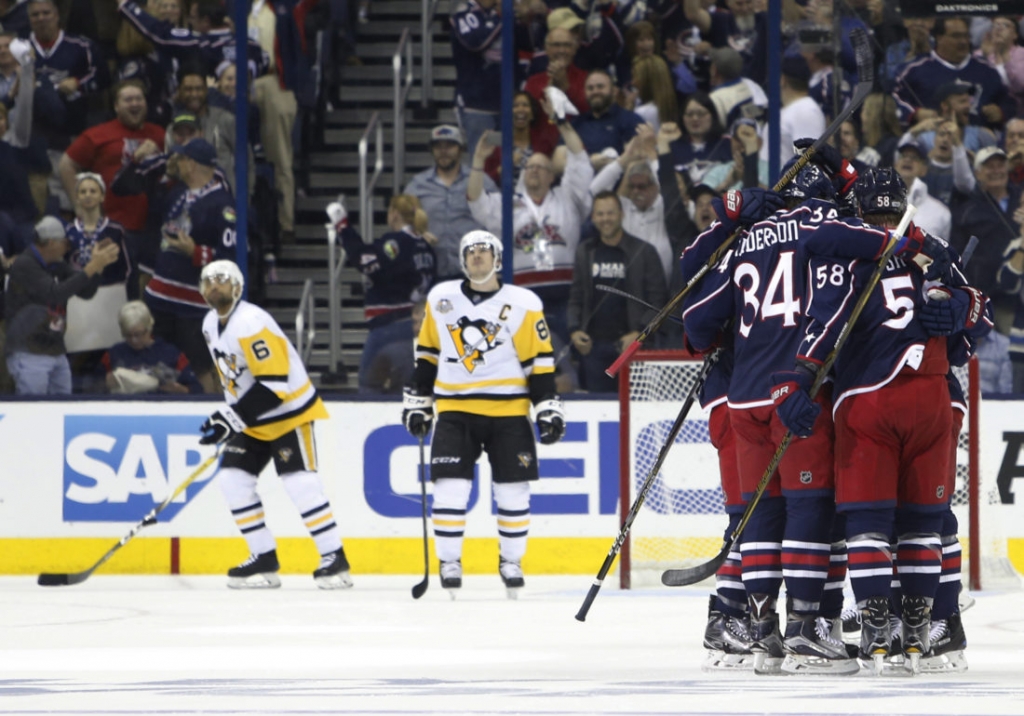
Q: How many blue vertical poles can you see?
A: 3